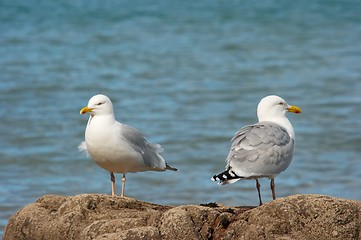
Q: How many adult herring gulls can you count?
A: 2